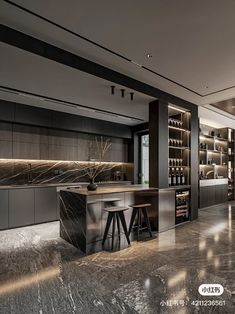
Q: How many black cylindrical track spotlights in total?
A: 3